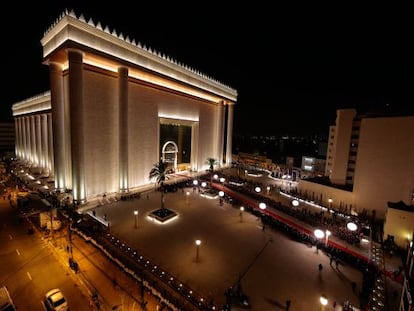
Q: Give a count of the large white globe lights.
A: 10